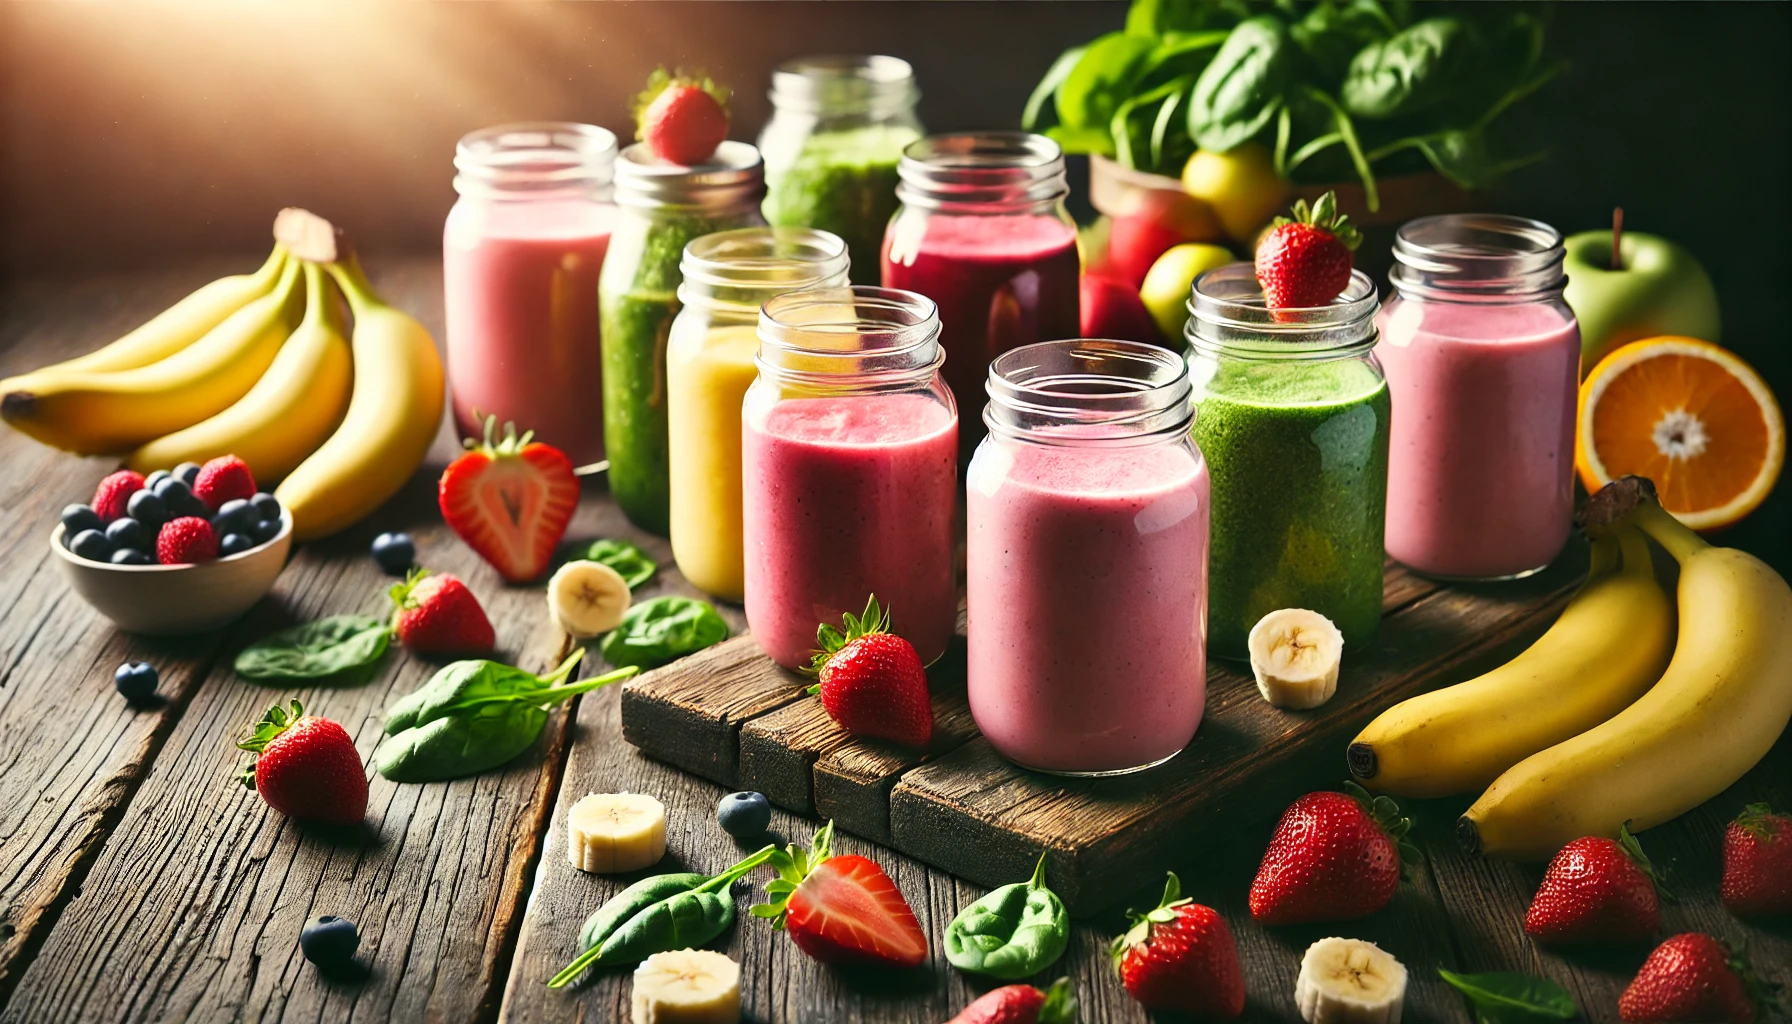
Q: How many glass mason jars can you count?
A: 9